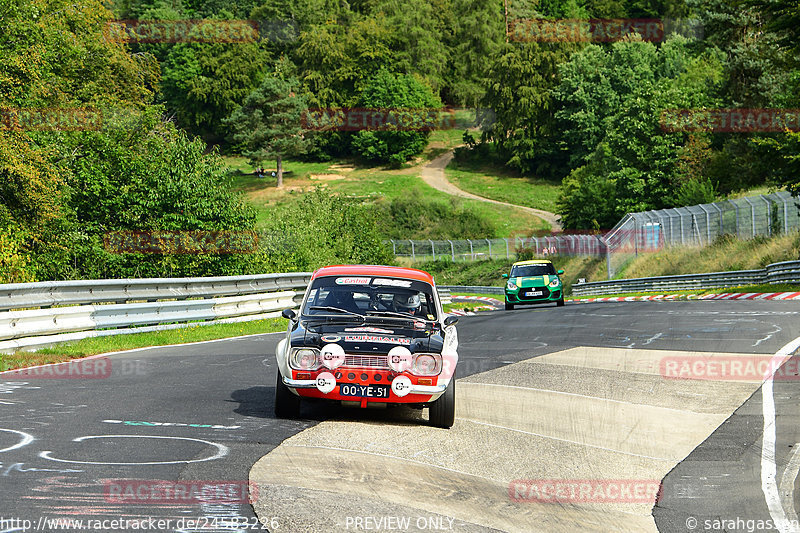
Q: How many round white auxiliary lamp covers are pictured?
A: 4